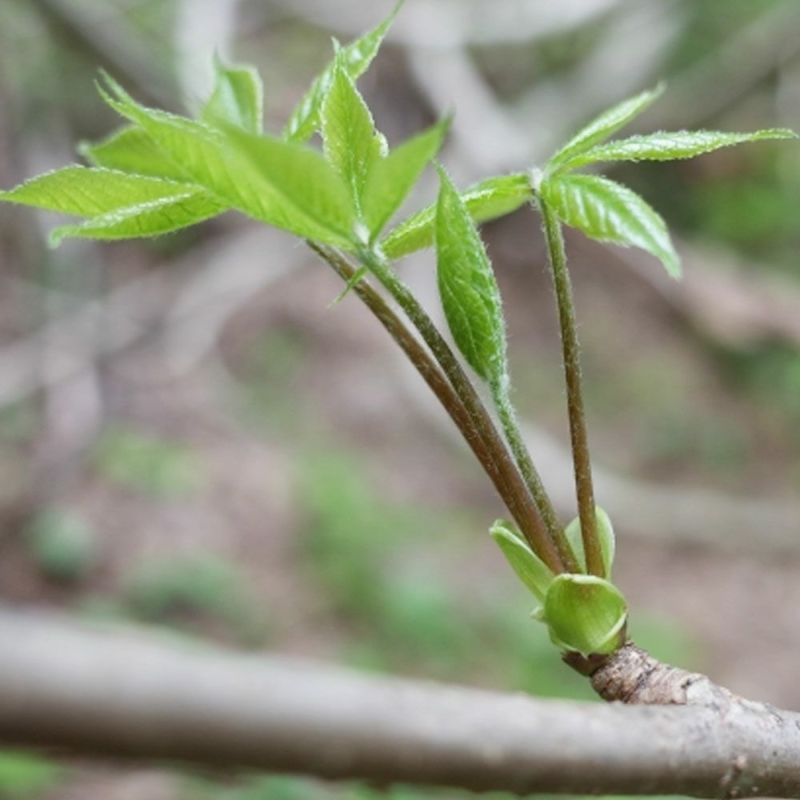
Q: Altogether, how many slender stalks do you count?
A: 4